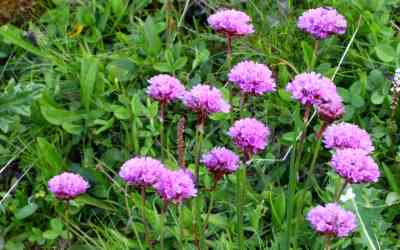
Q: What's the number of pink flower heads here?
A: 15